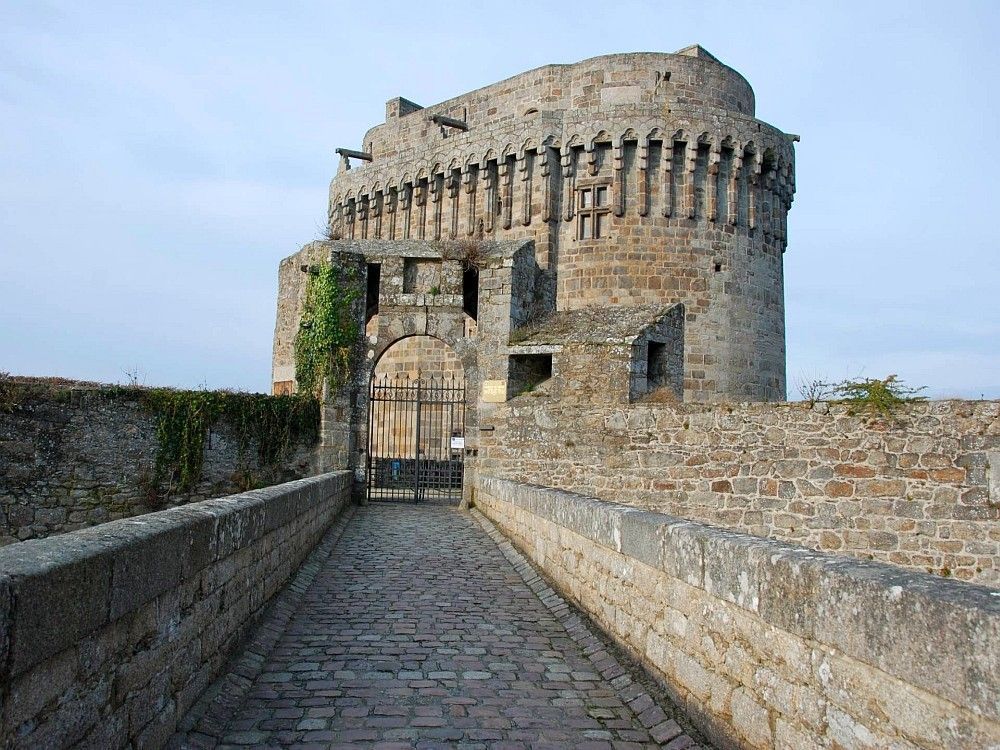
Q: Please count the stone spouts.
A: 3